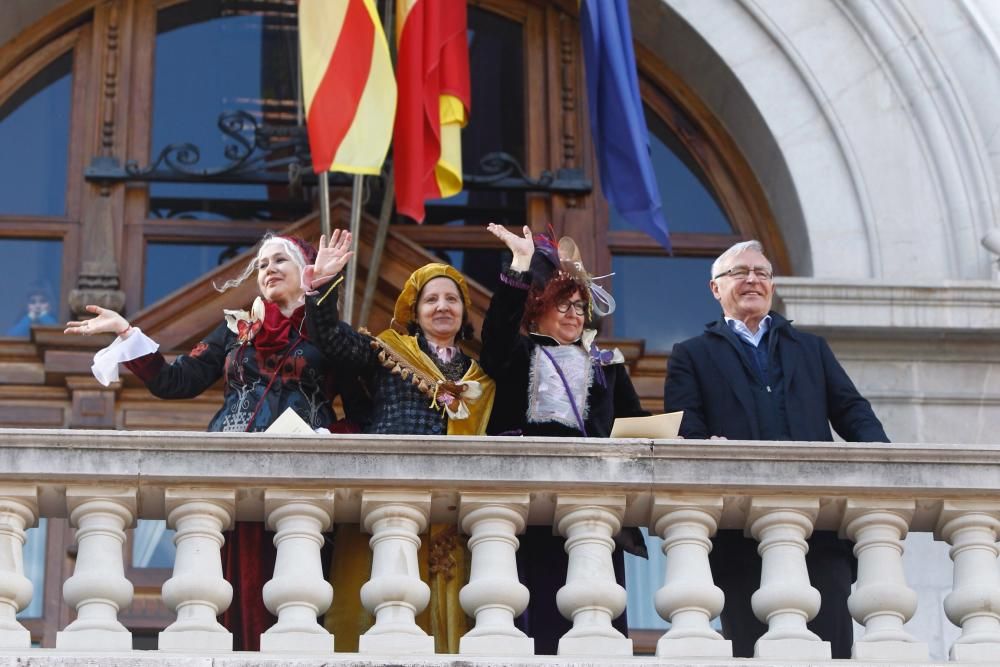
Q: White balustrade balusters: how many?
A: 11